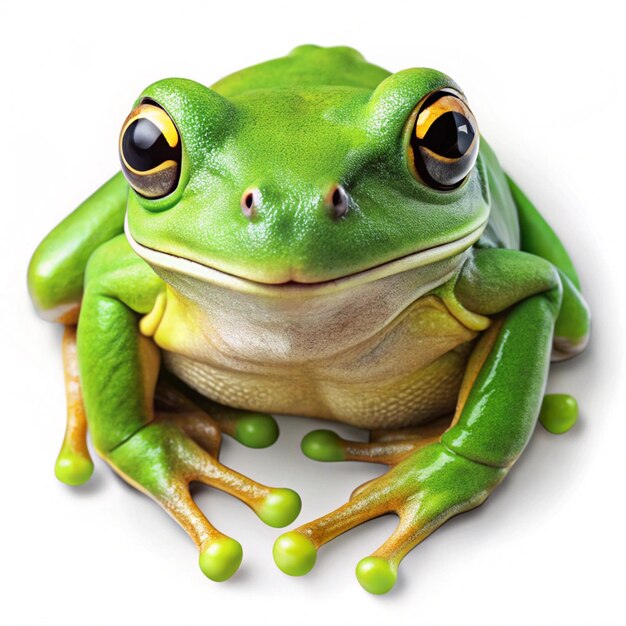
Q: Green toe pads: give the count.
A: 8